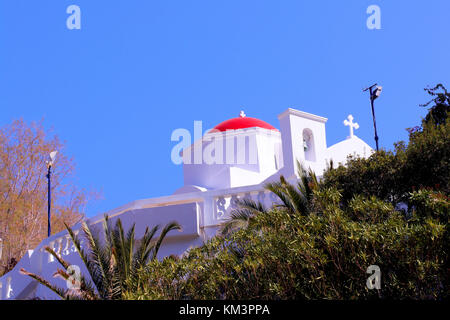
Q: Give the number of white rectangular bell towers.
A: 1